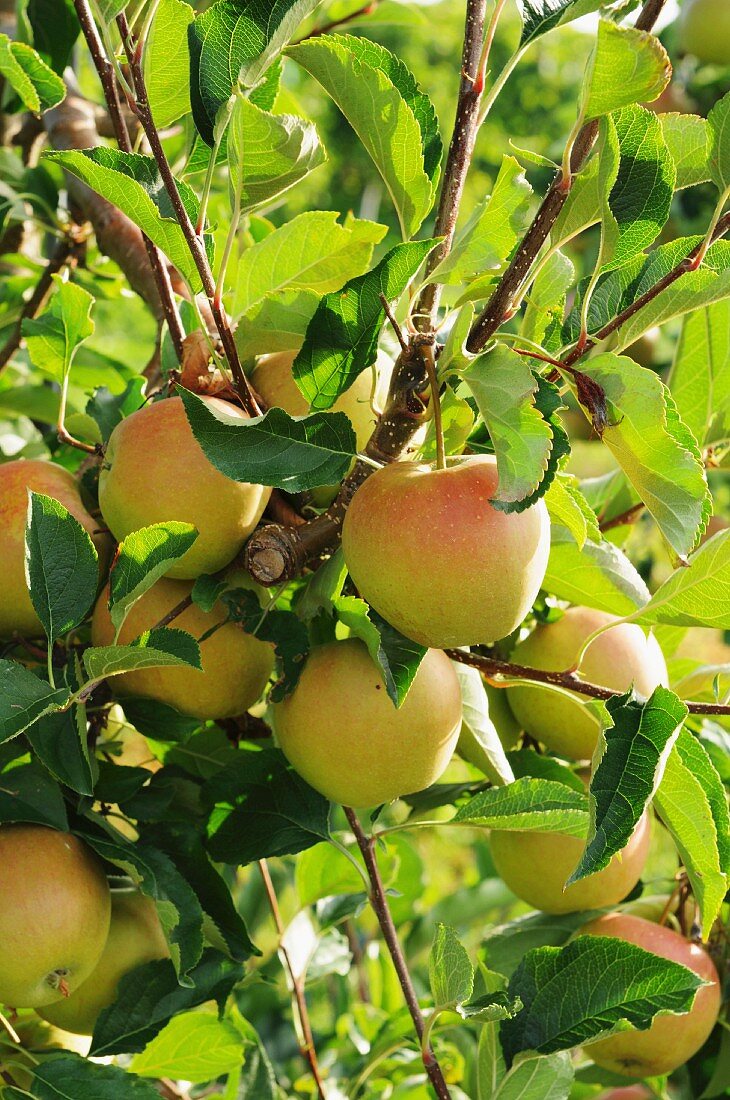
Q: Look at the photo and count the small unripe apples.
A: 0